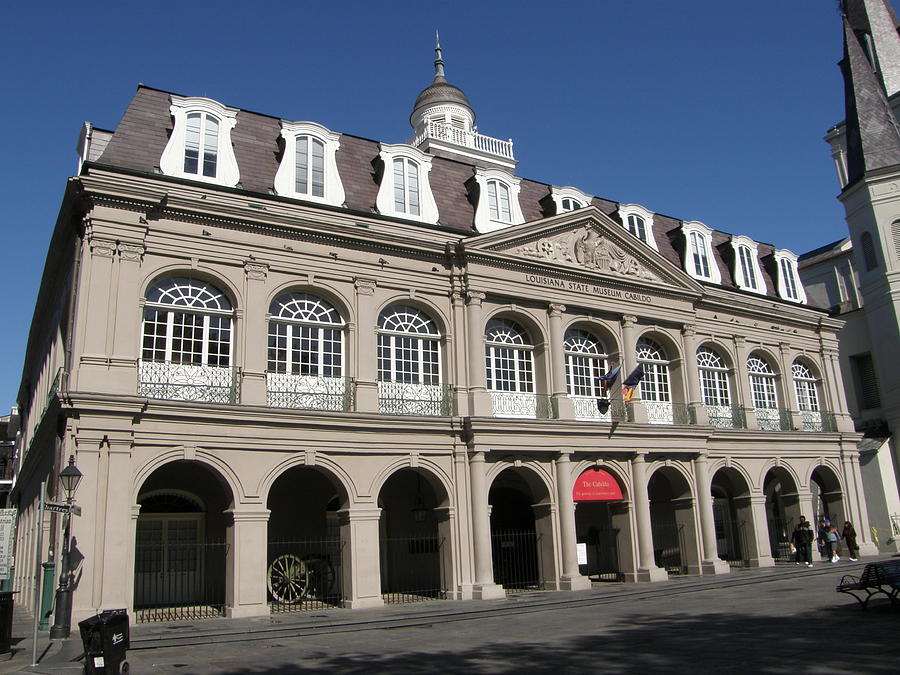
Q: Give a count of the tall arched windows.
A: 9